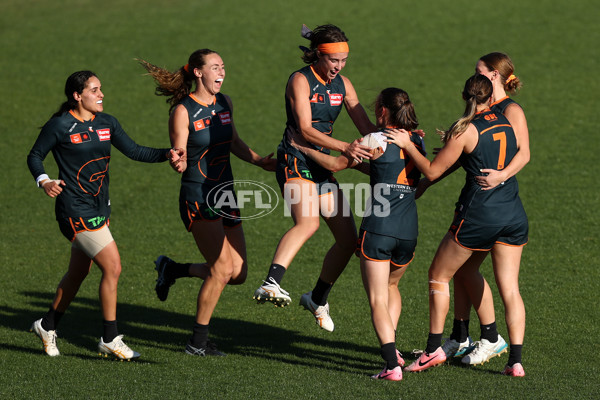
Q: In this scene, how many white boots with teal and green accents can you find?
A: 2